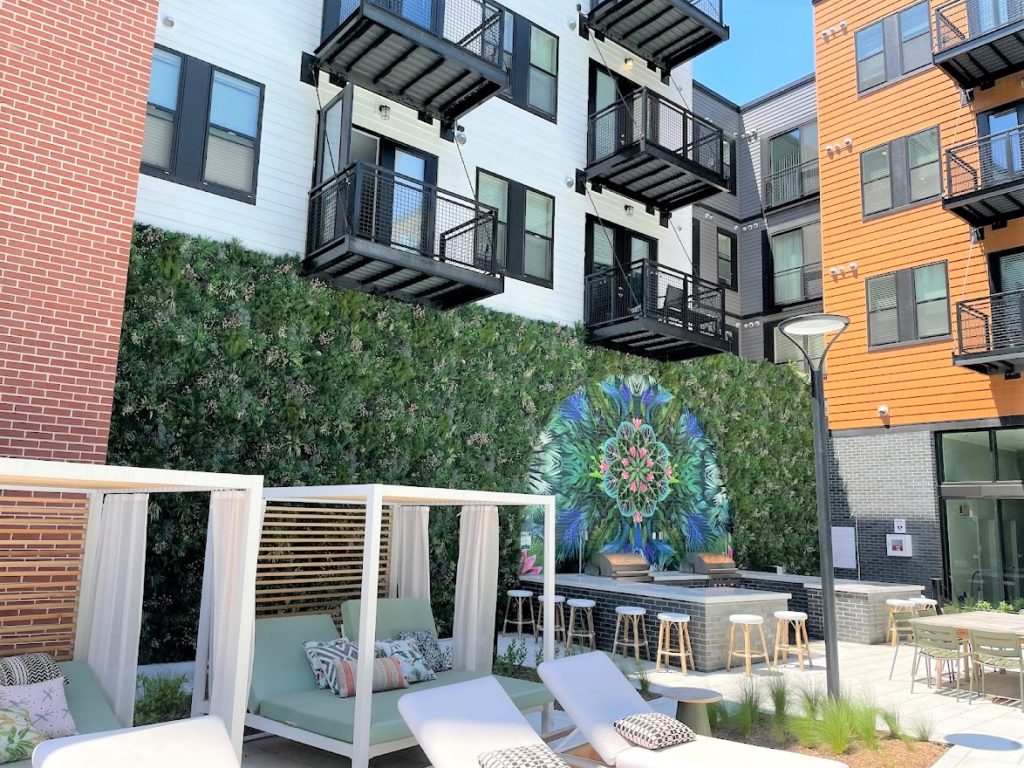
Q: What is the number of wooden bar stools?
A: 9